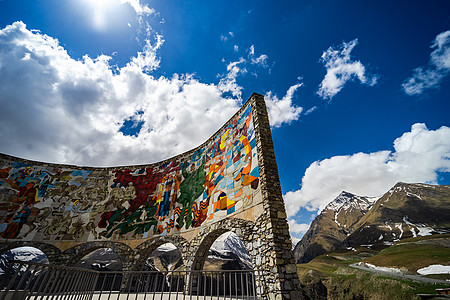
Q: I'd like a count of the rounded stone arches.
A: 4